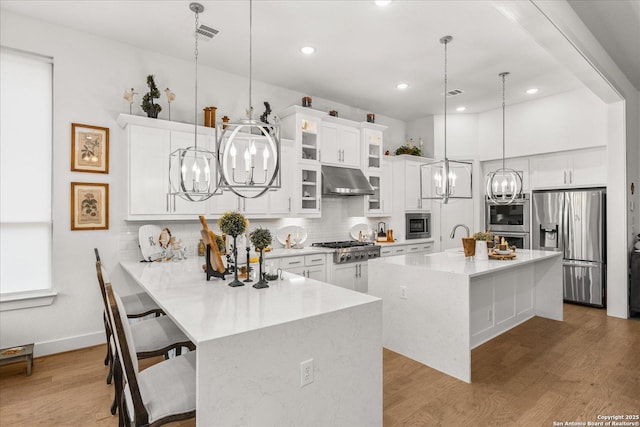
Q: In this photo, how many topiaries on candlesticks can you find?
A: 2